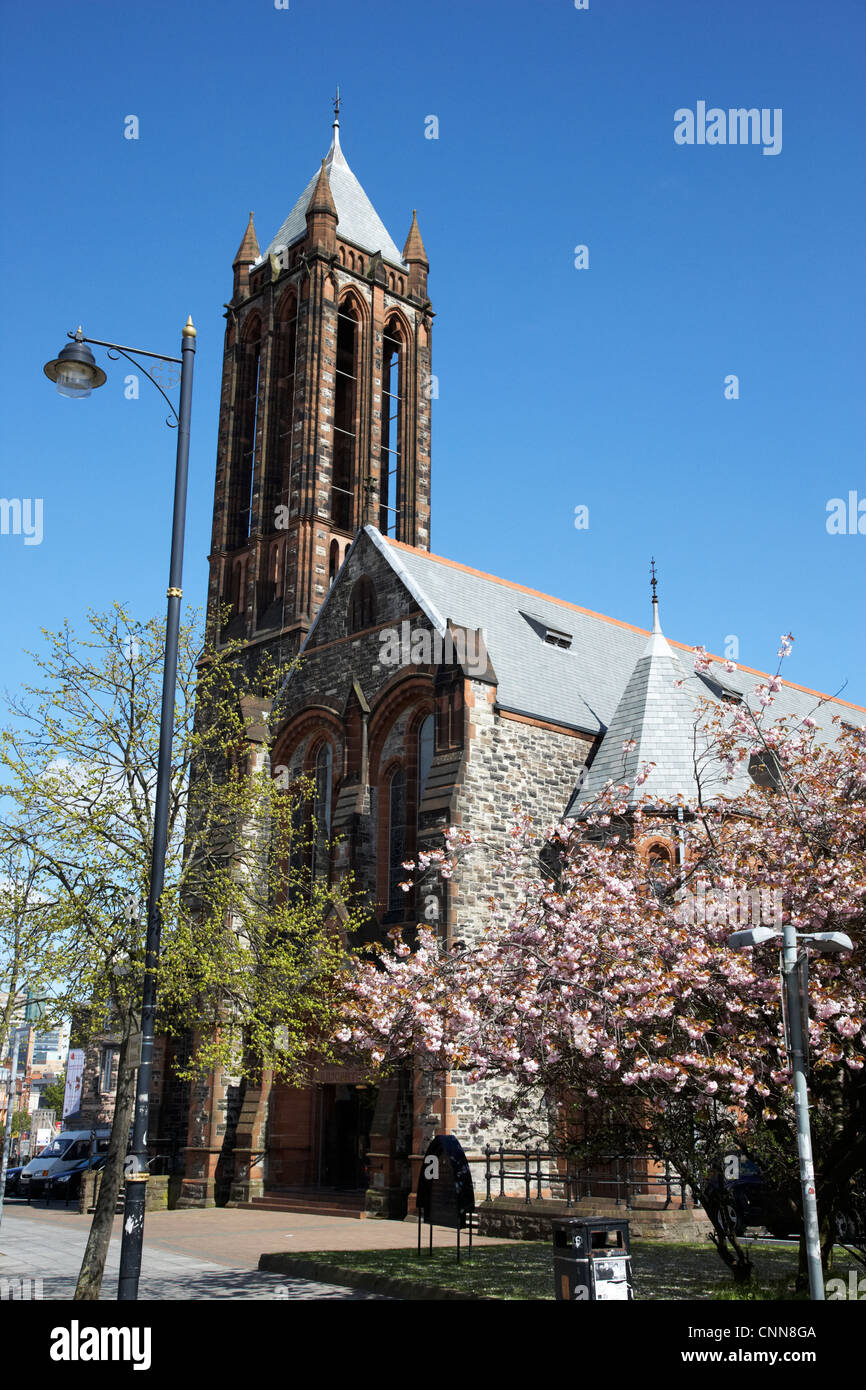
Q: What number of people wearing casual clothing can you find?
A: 0